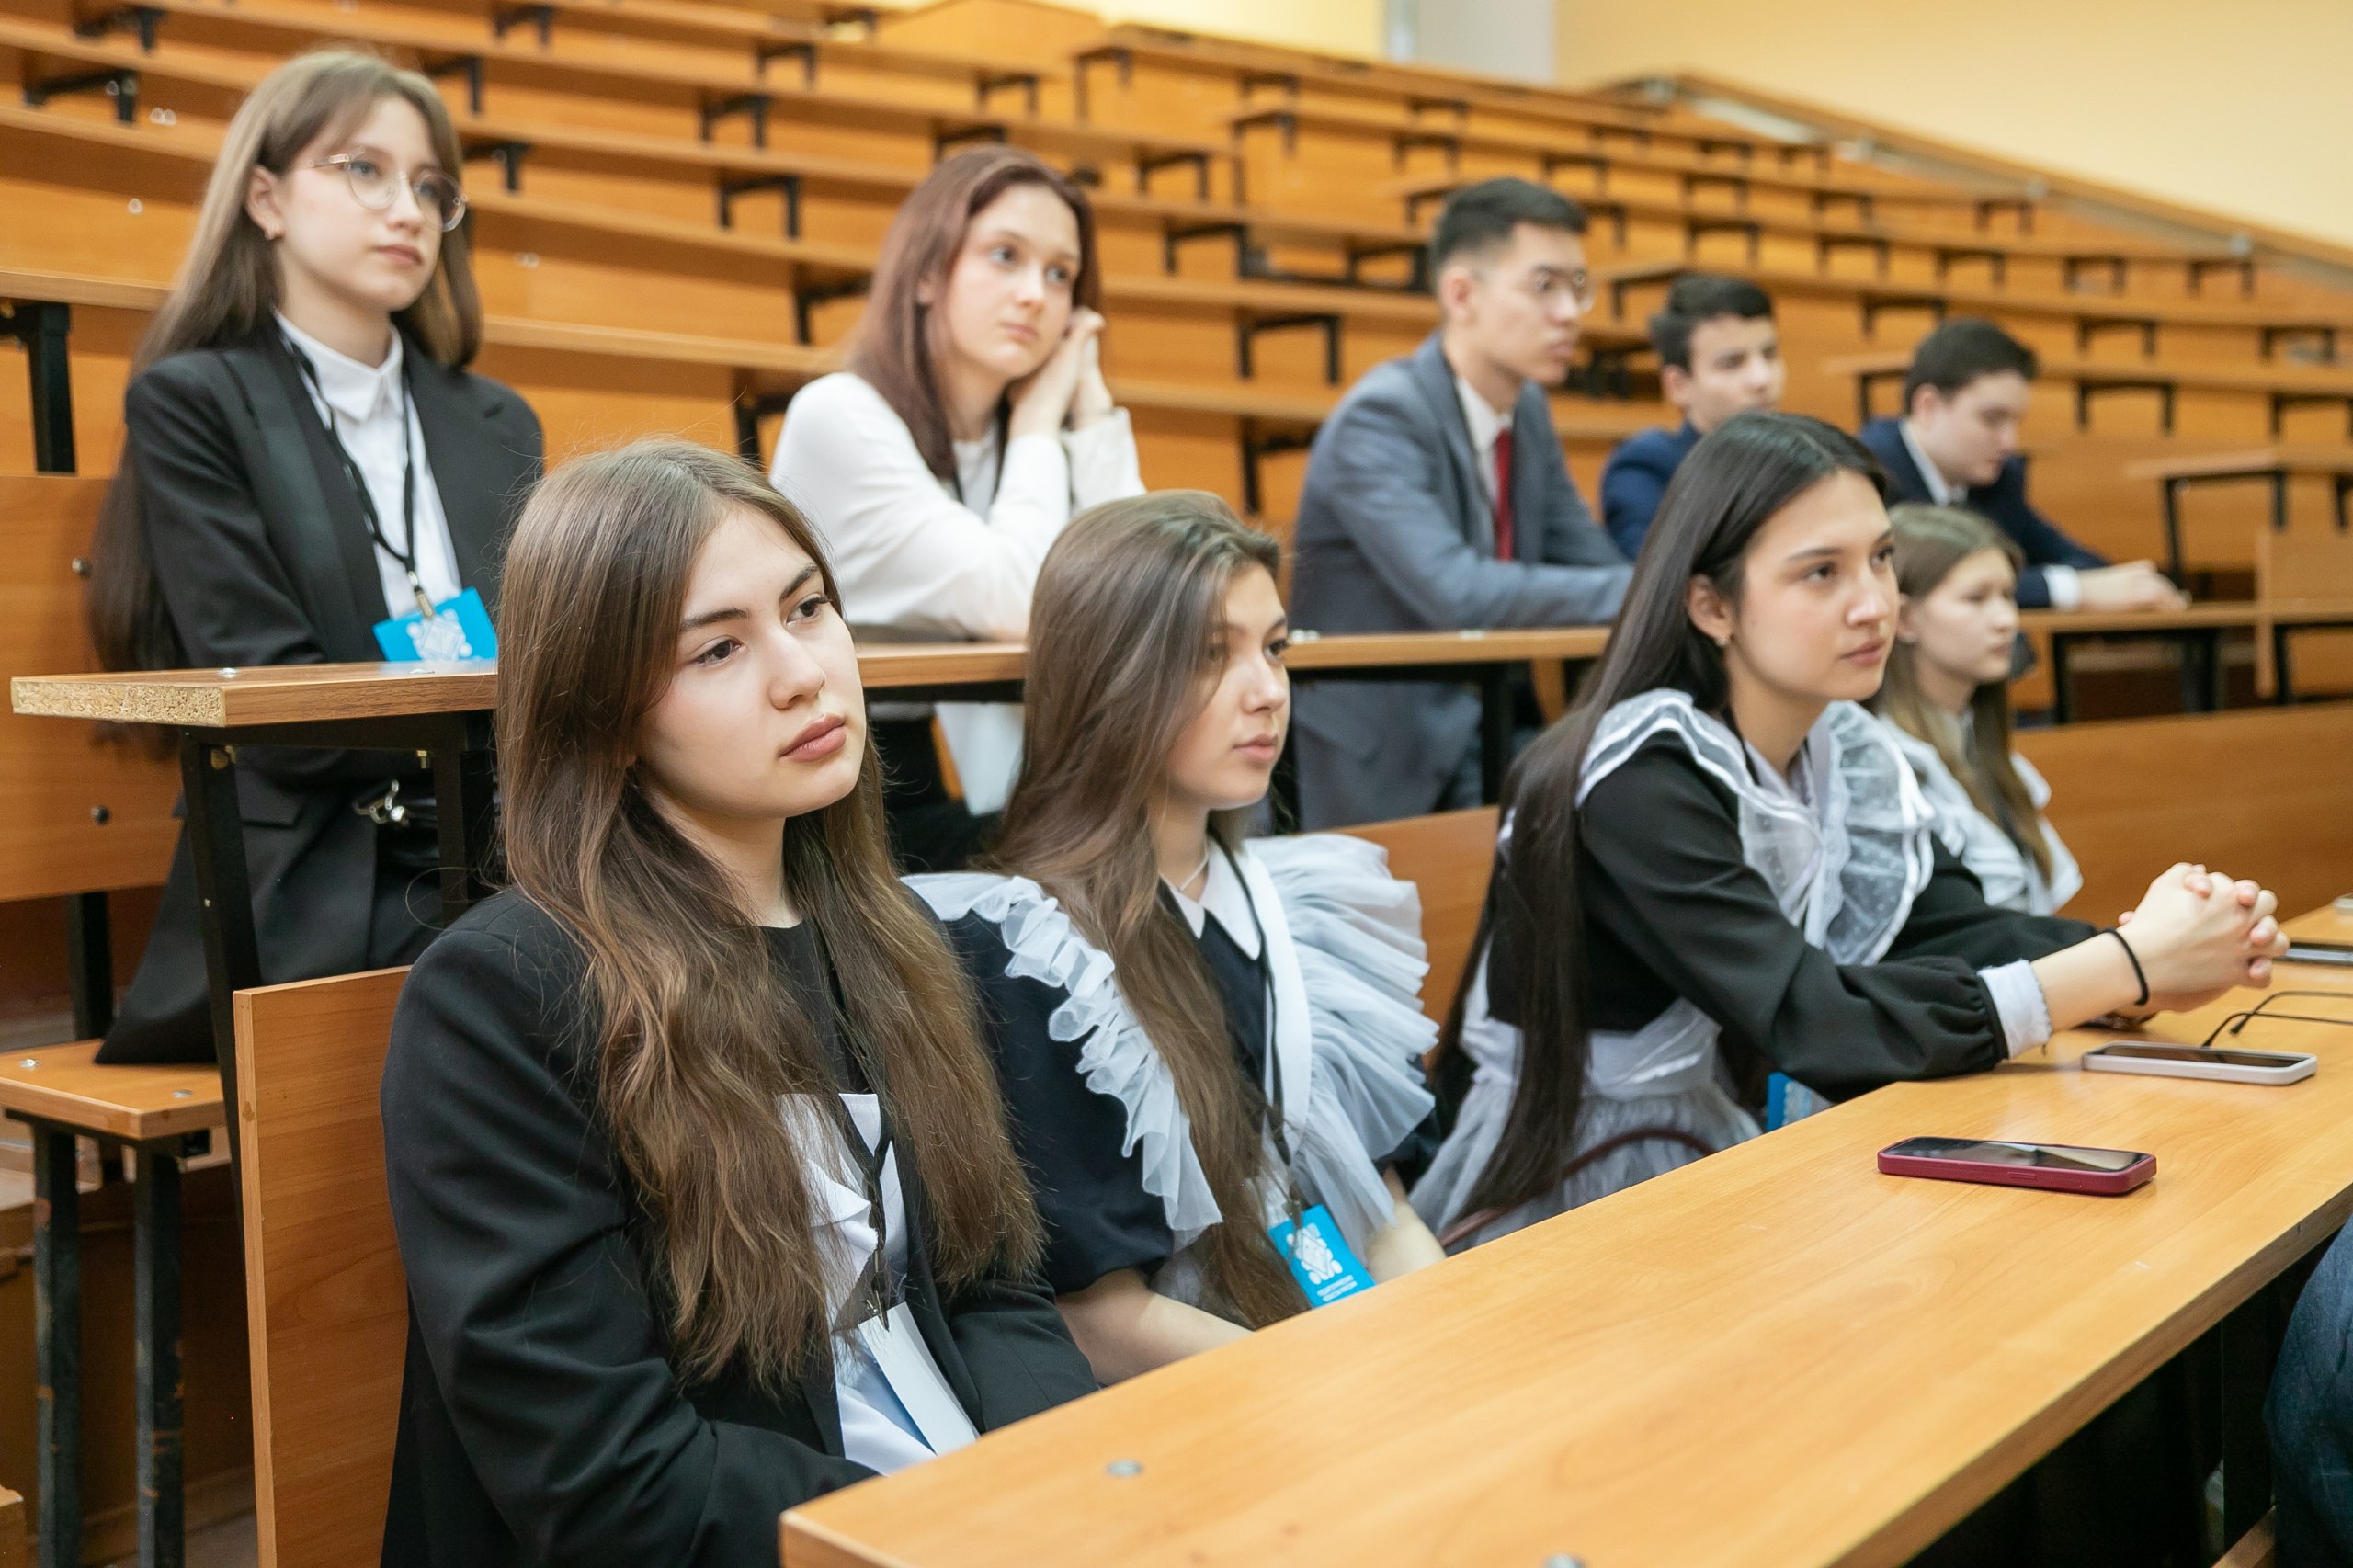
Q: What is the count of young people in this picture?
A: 9